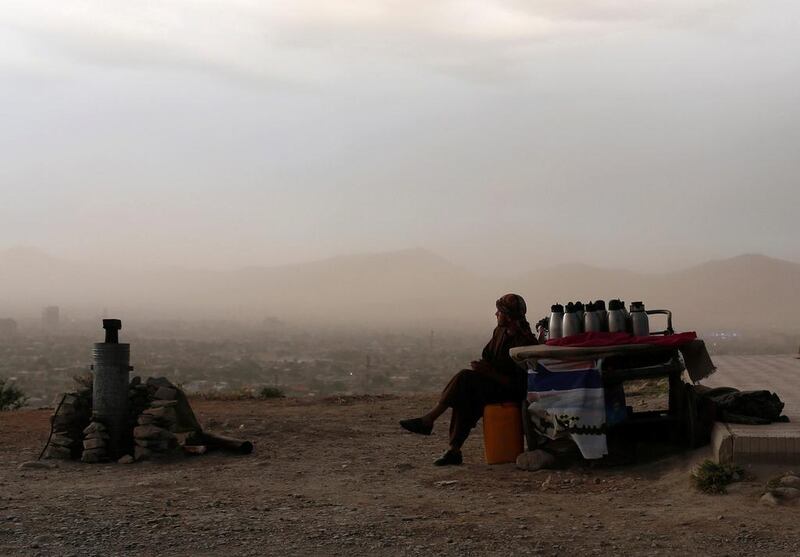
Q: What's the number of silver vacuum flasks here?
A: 8